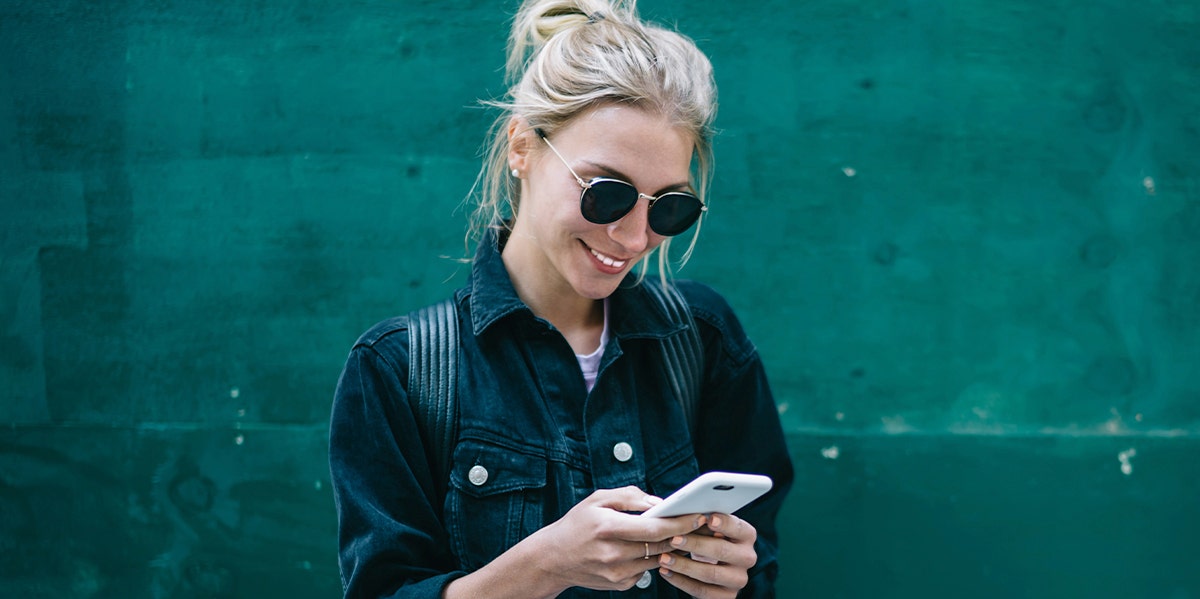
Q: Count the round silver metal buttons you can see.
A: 3